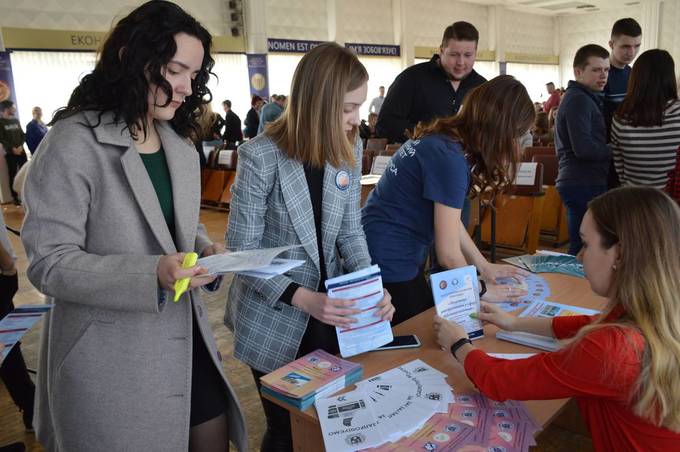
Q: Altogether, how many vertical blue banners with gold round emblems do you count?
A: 2